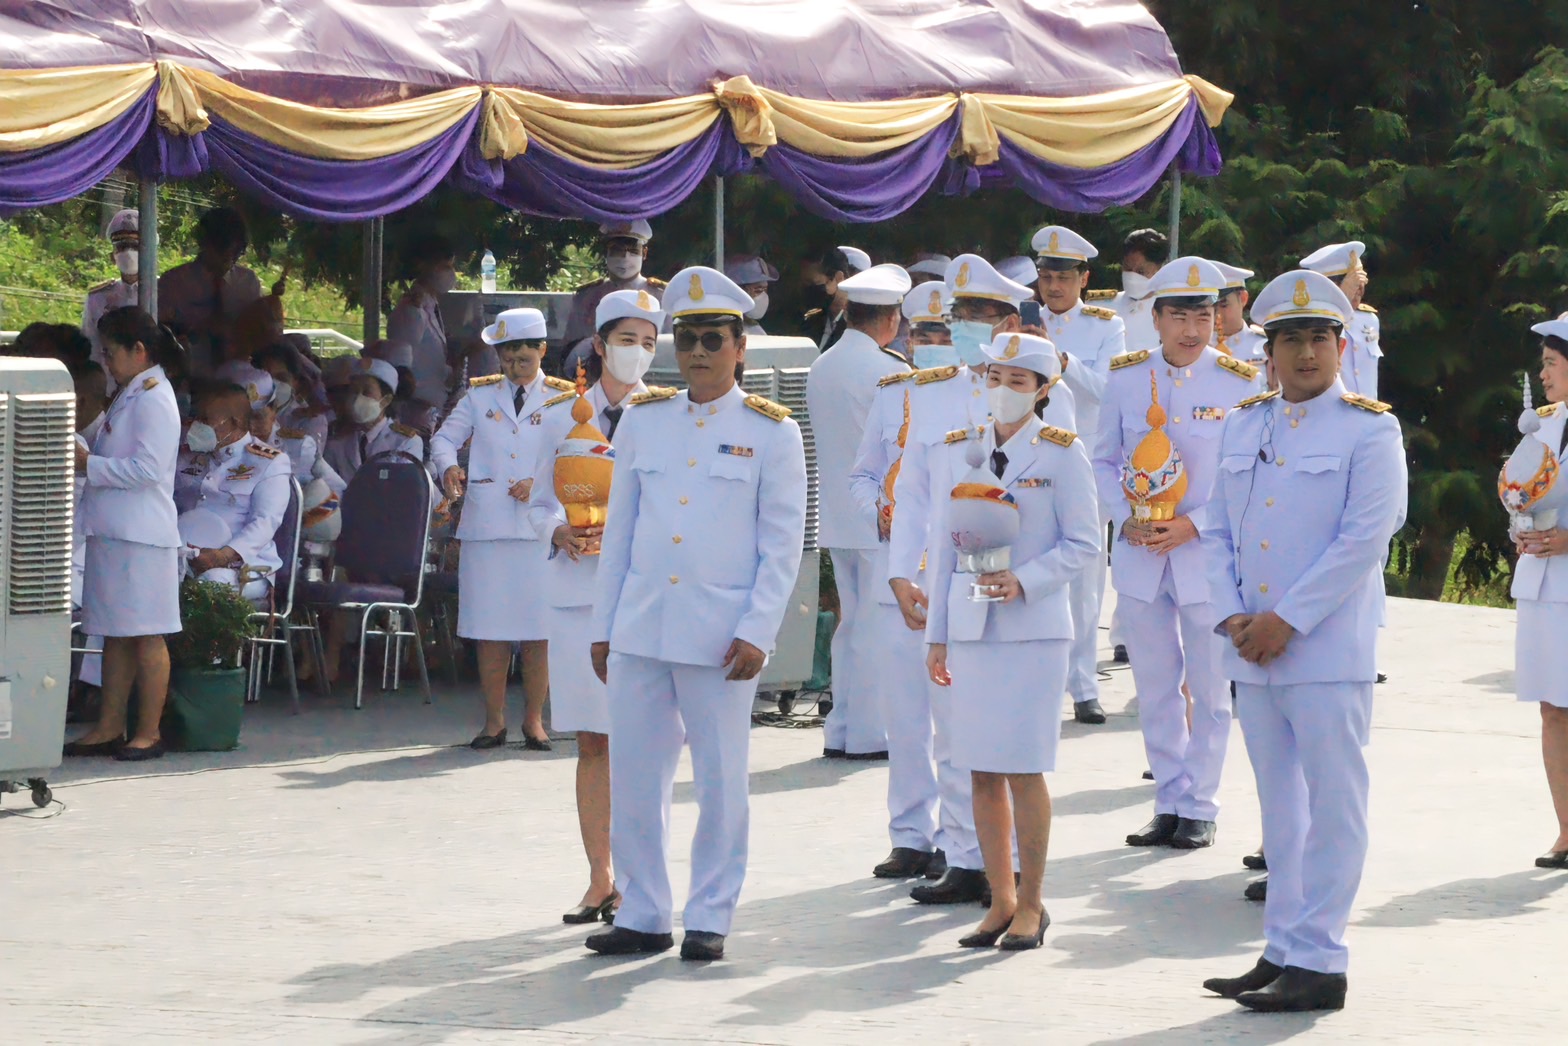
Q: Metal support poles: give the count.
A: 4